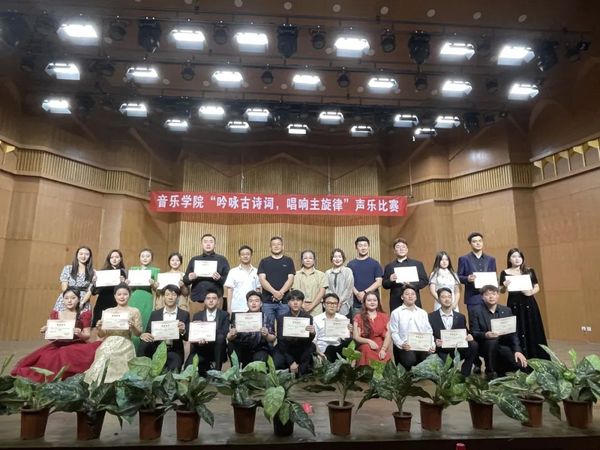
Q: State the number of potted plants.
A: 12